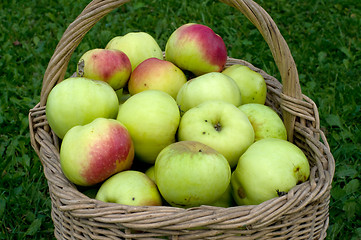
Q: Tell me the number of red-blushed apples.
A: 4